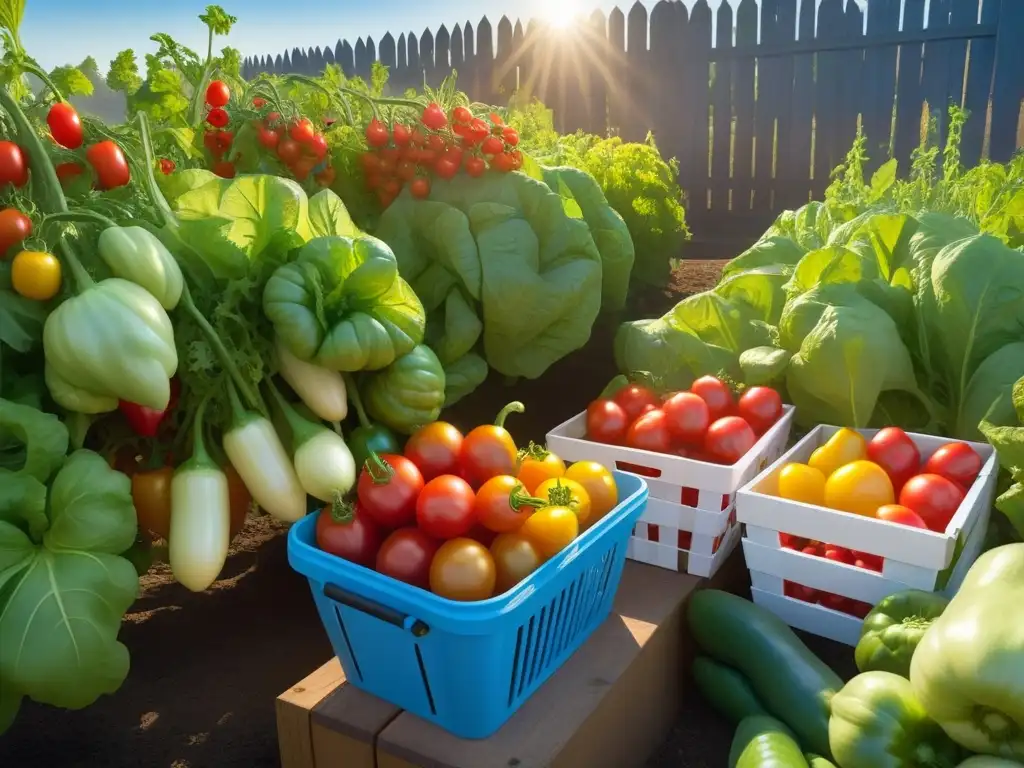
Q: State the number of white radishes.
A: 4